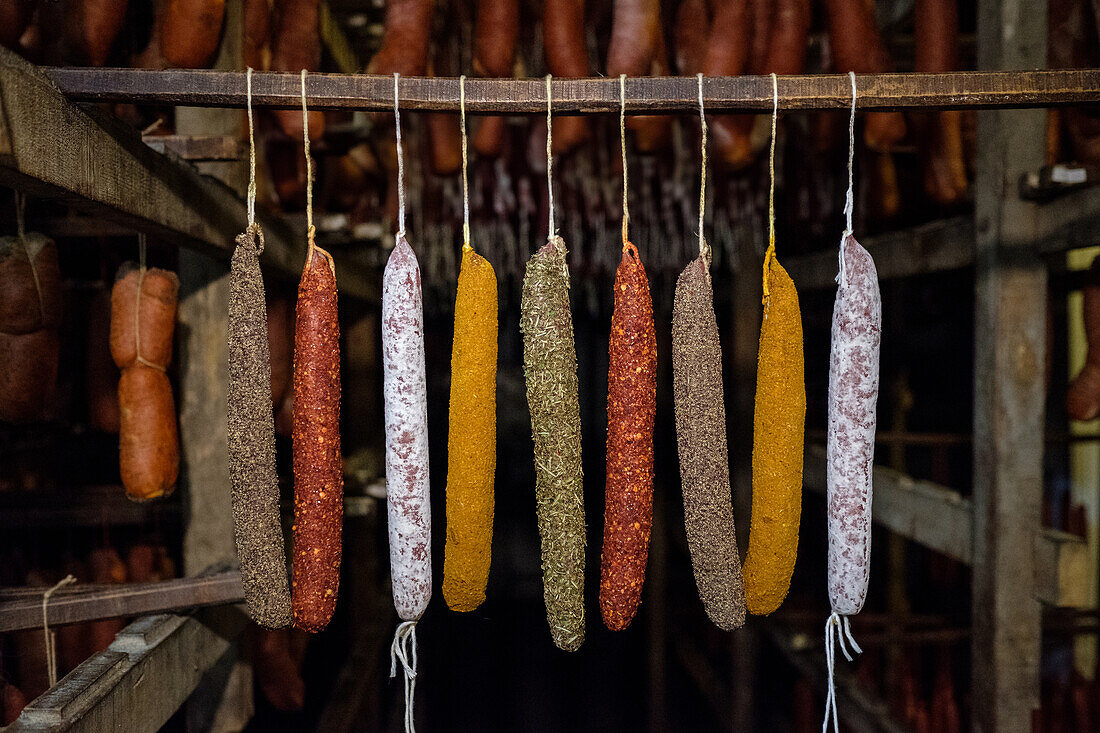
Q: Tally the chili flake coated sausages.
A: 2